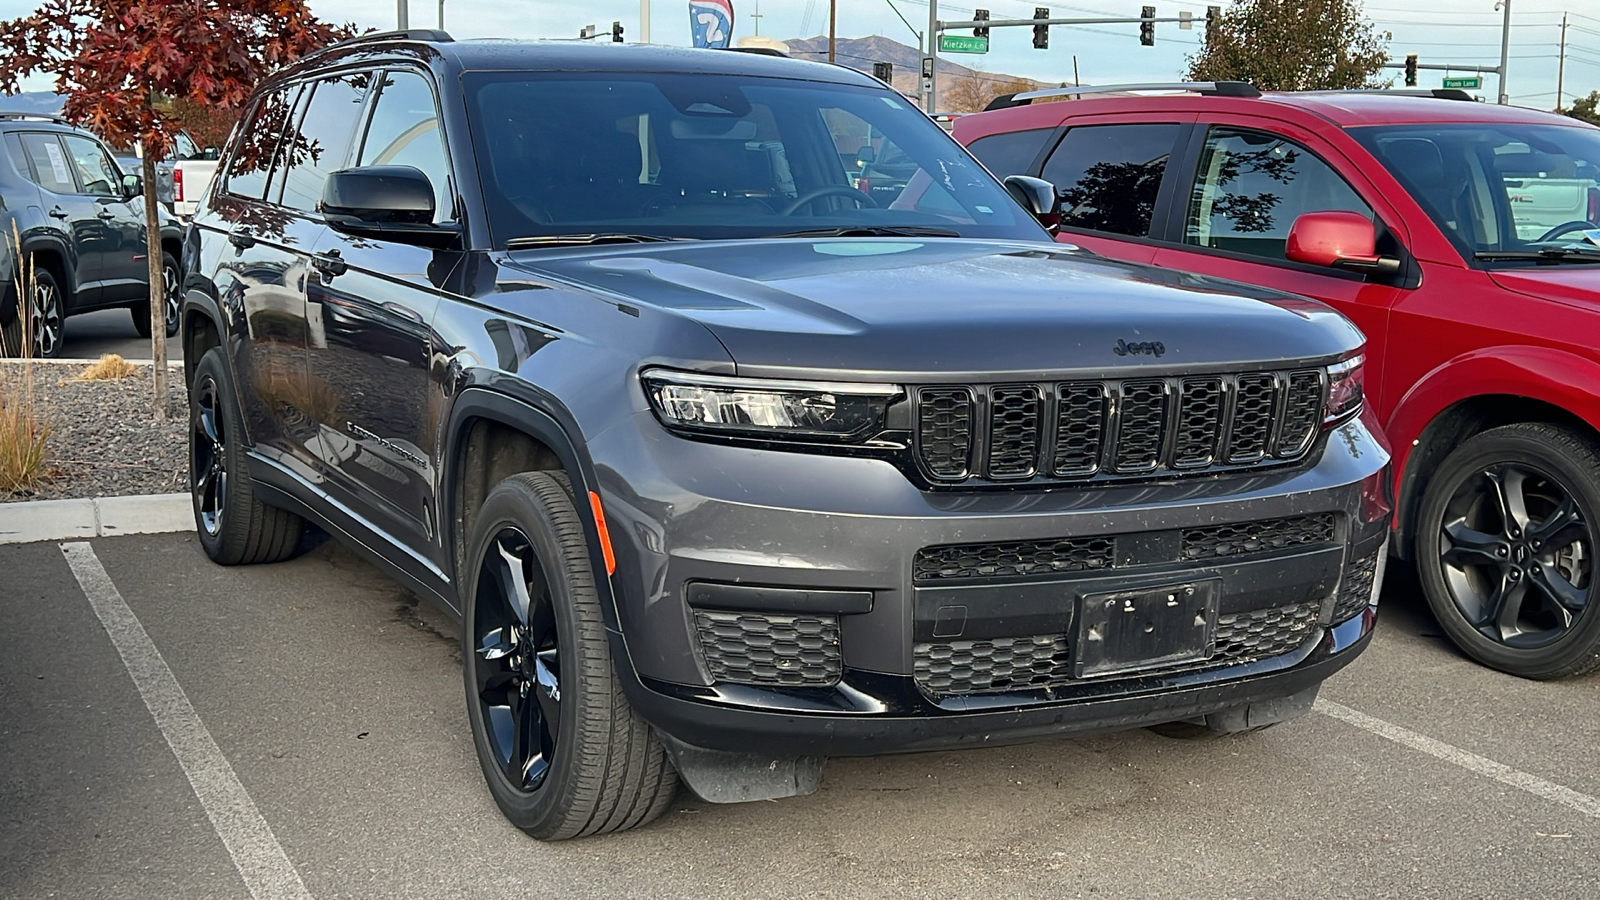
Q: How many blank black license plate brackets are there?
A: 1